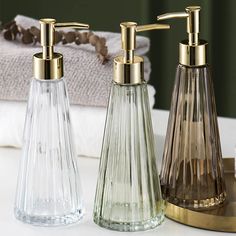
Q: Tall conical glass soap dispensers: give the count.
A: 3